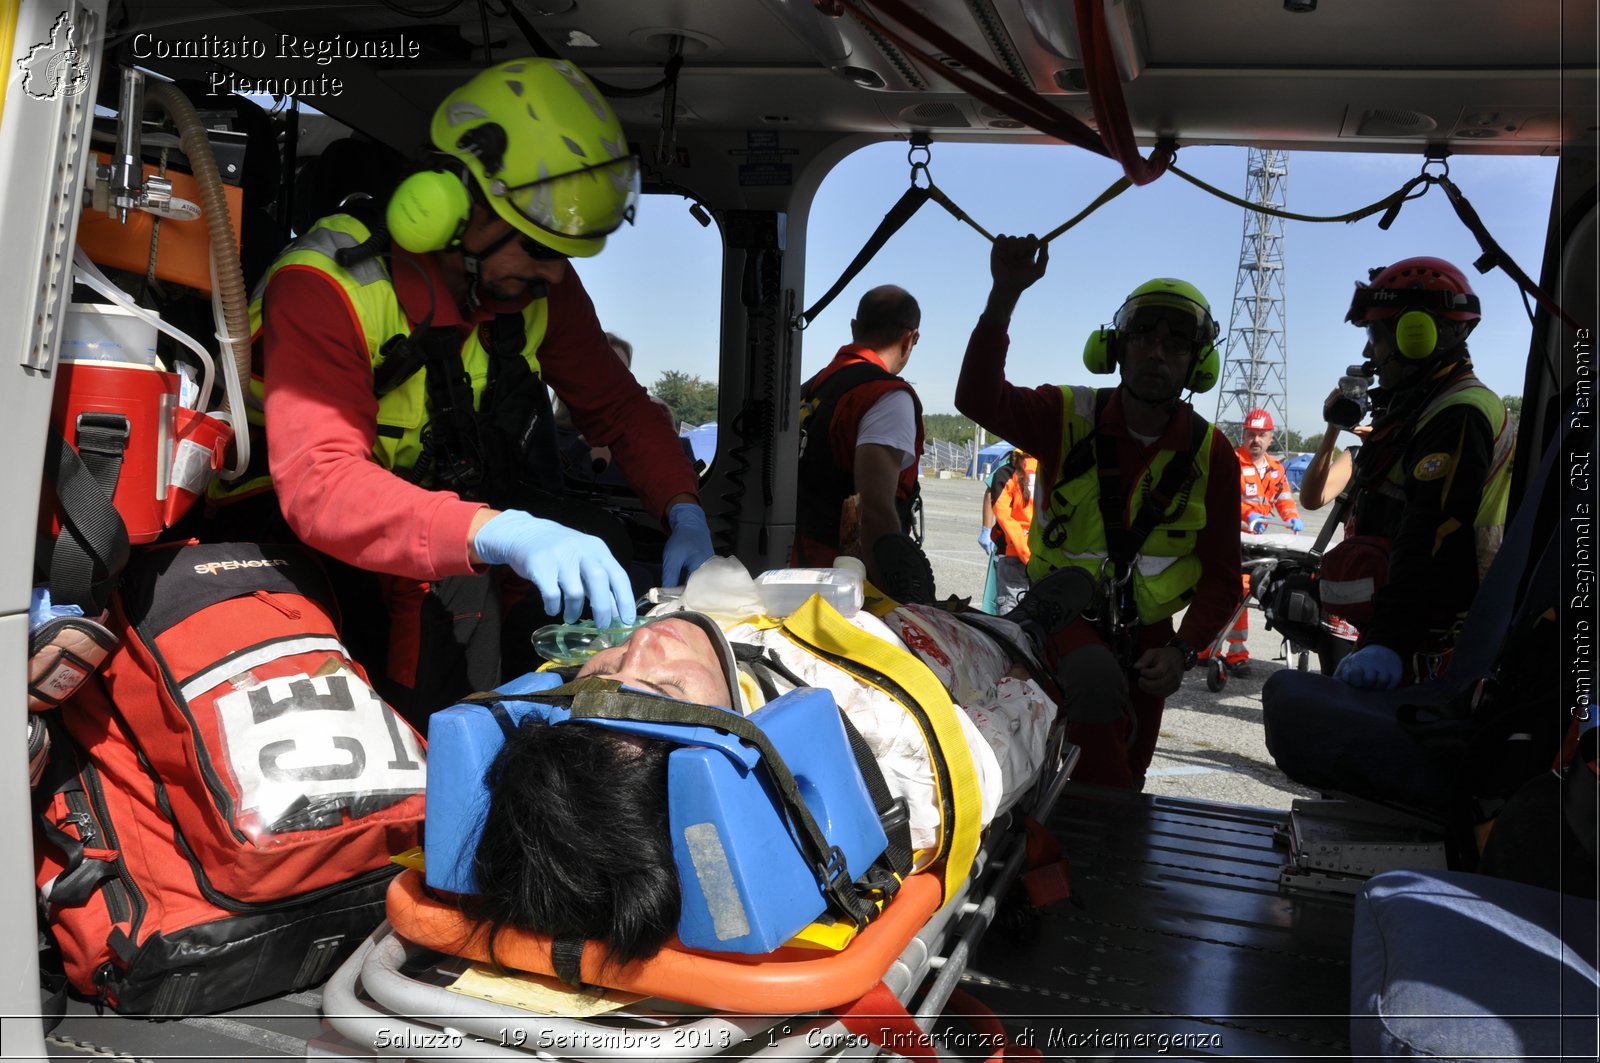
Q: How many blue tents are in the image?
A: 3